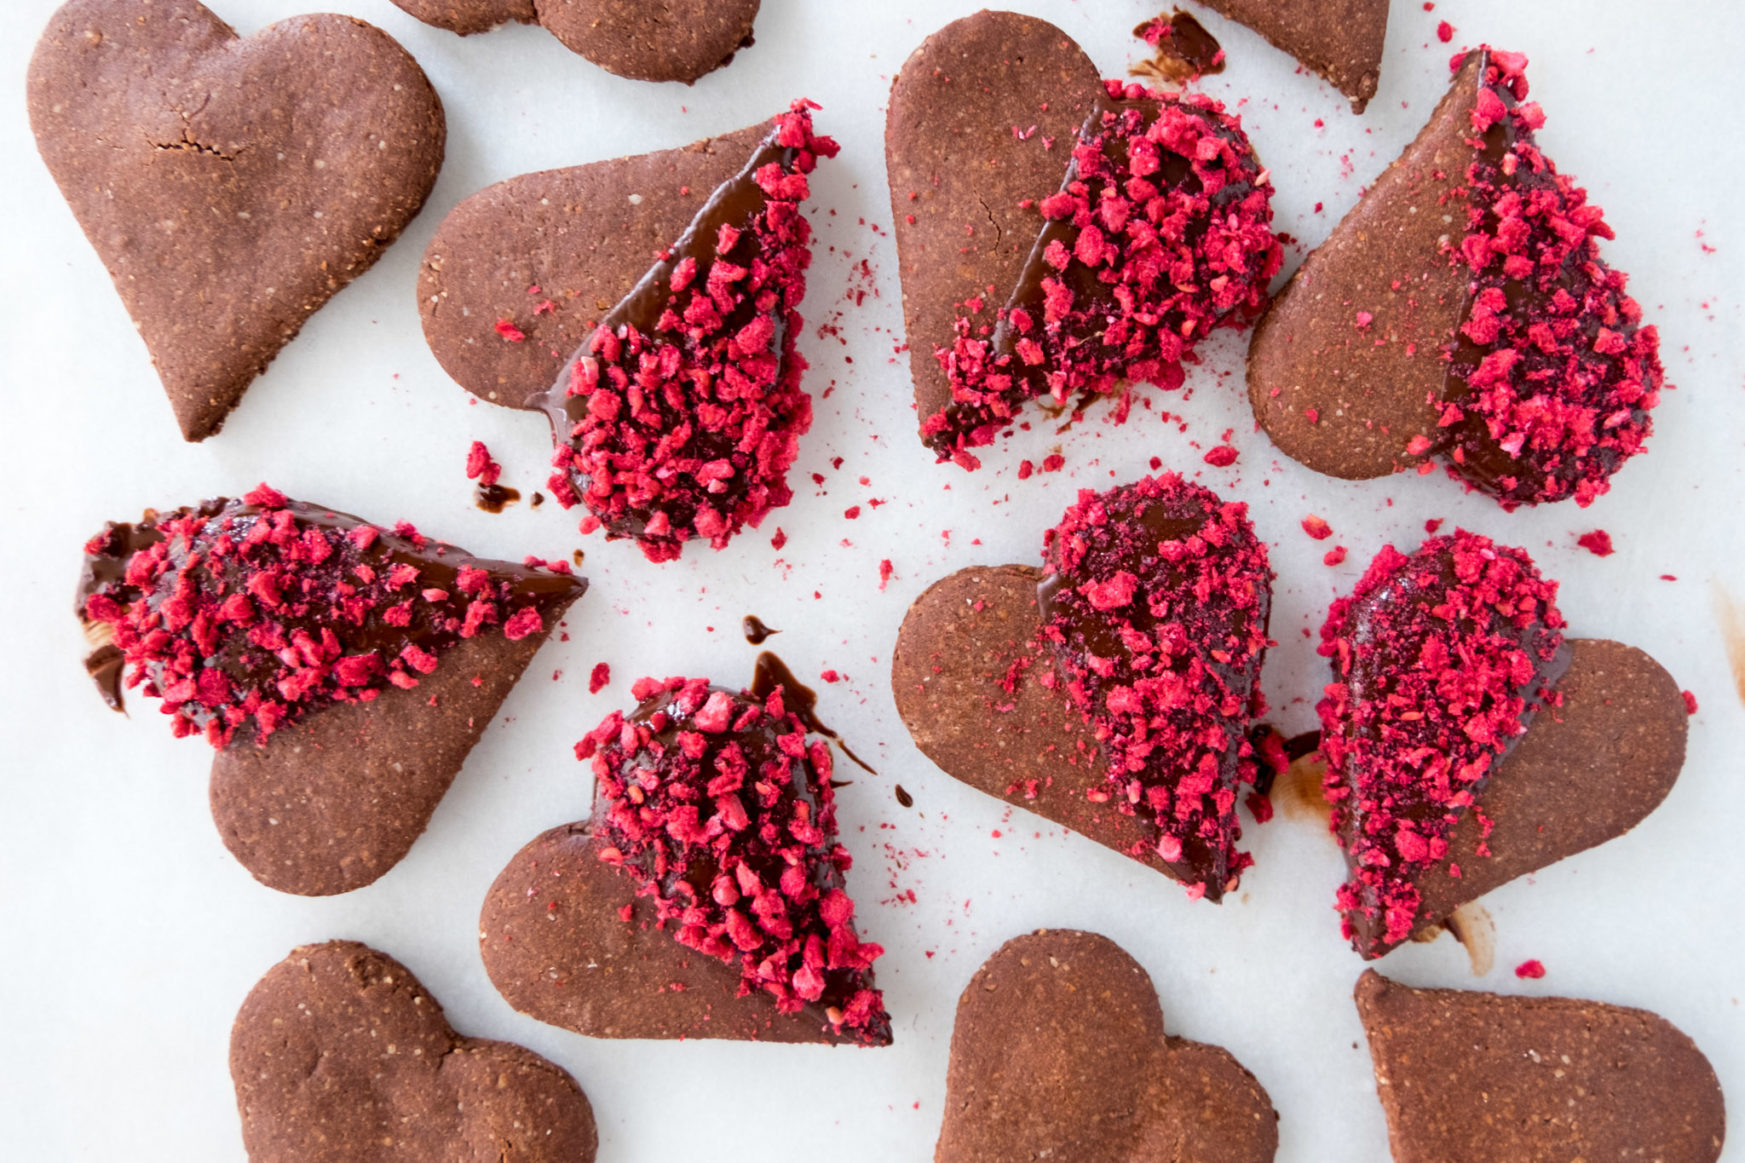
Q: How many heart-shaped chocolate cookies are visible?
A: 13